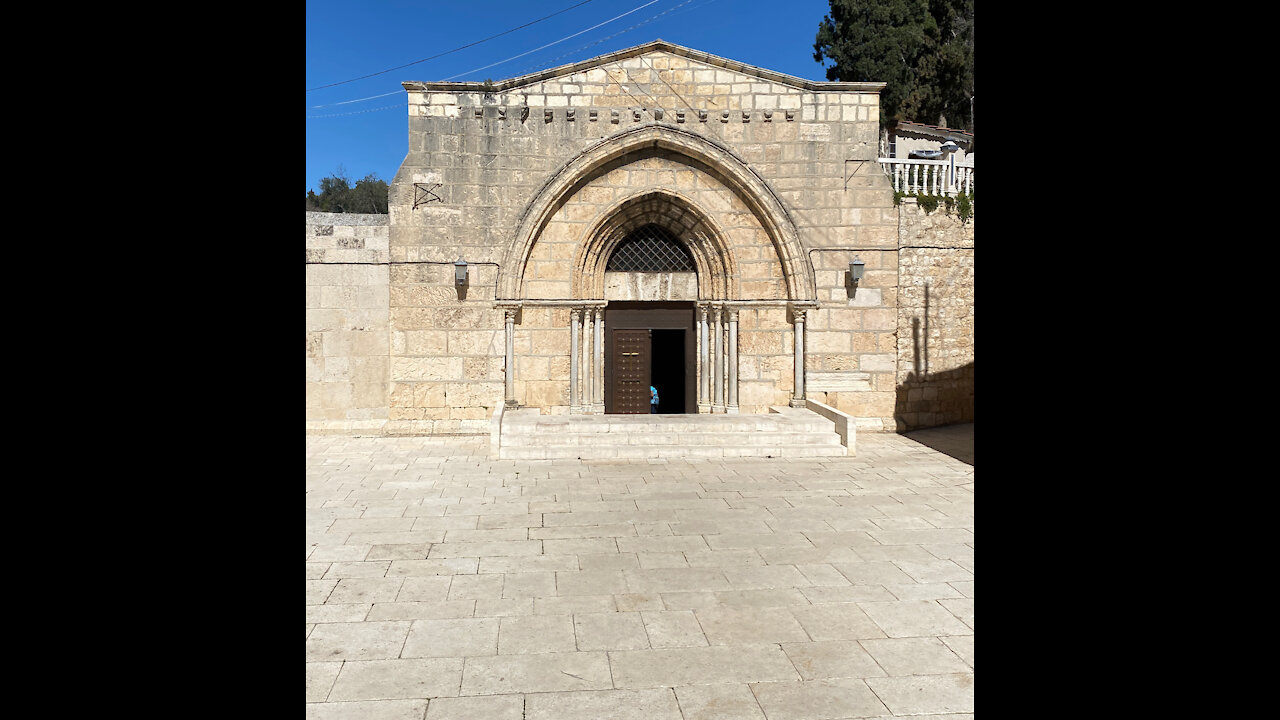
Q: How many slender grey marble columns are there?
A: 8